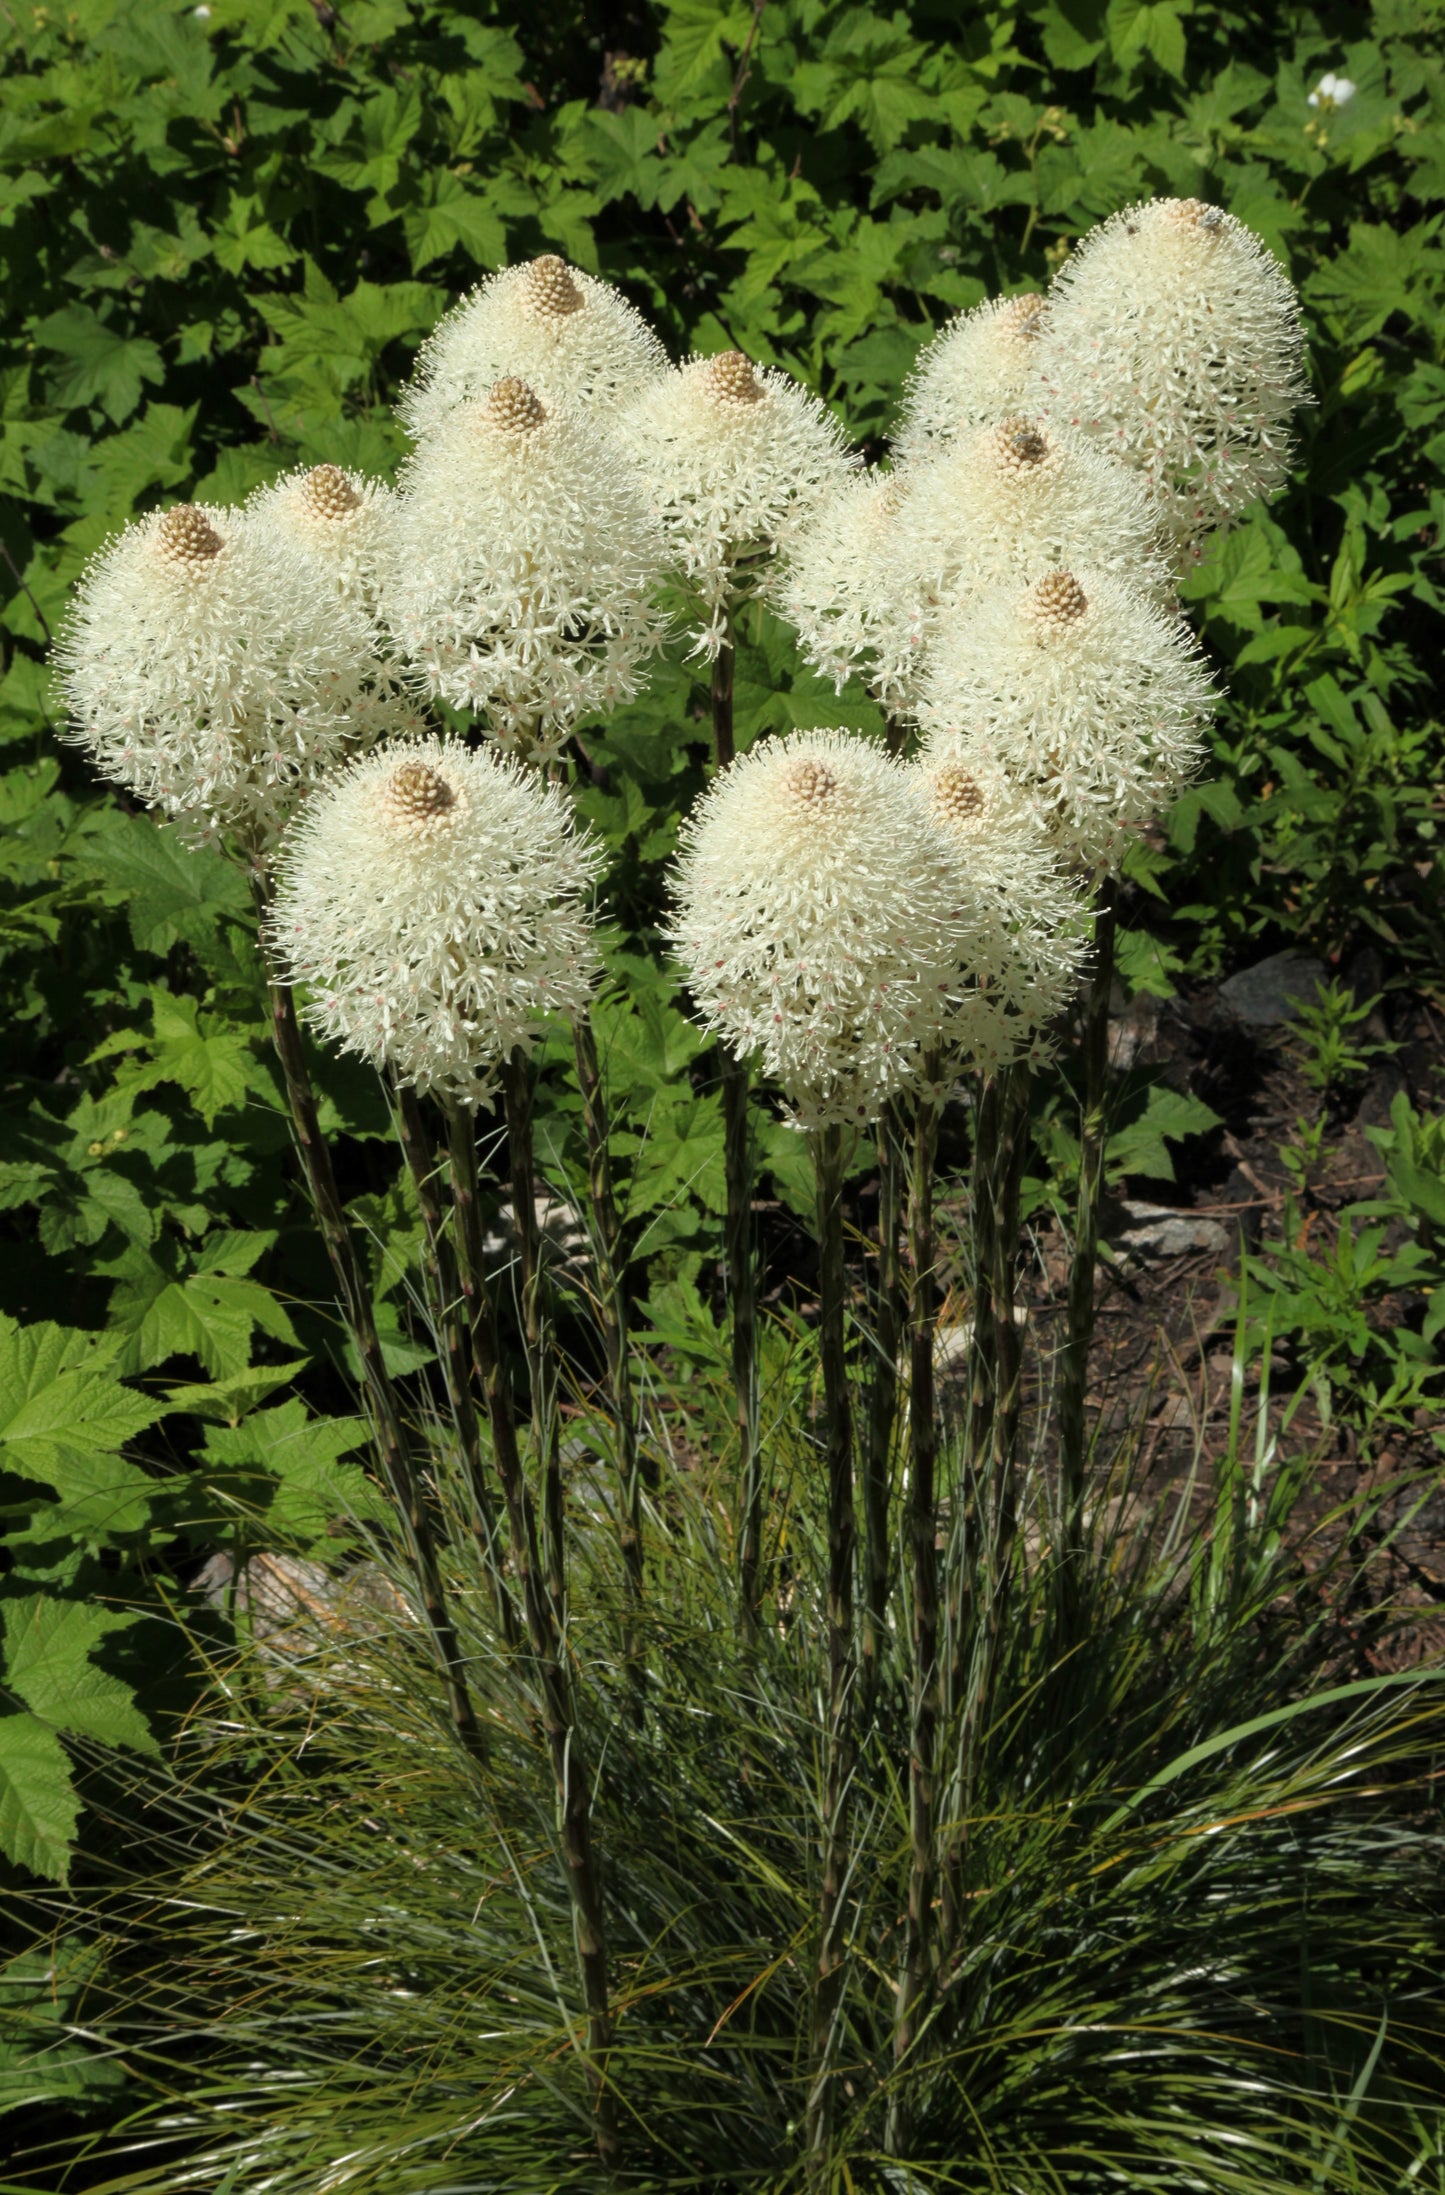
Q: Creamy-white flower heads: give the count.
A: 13